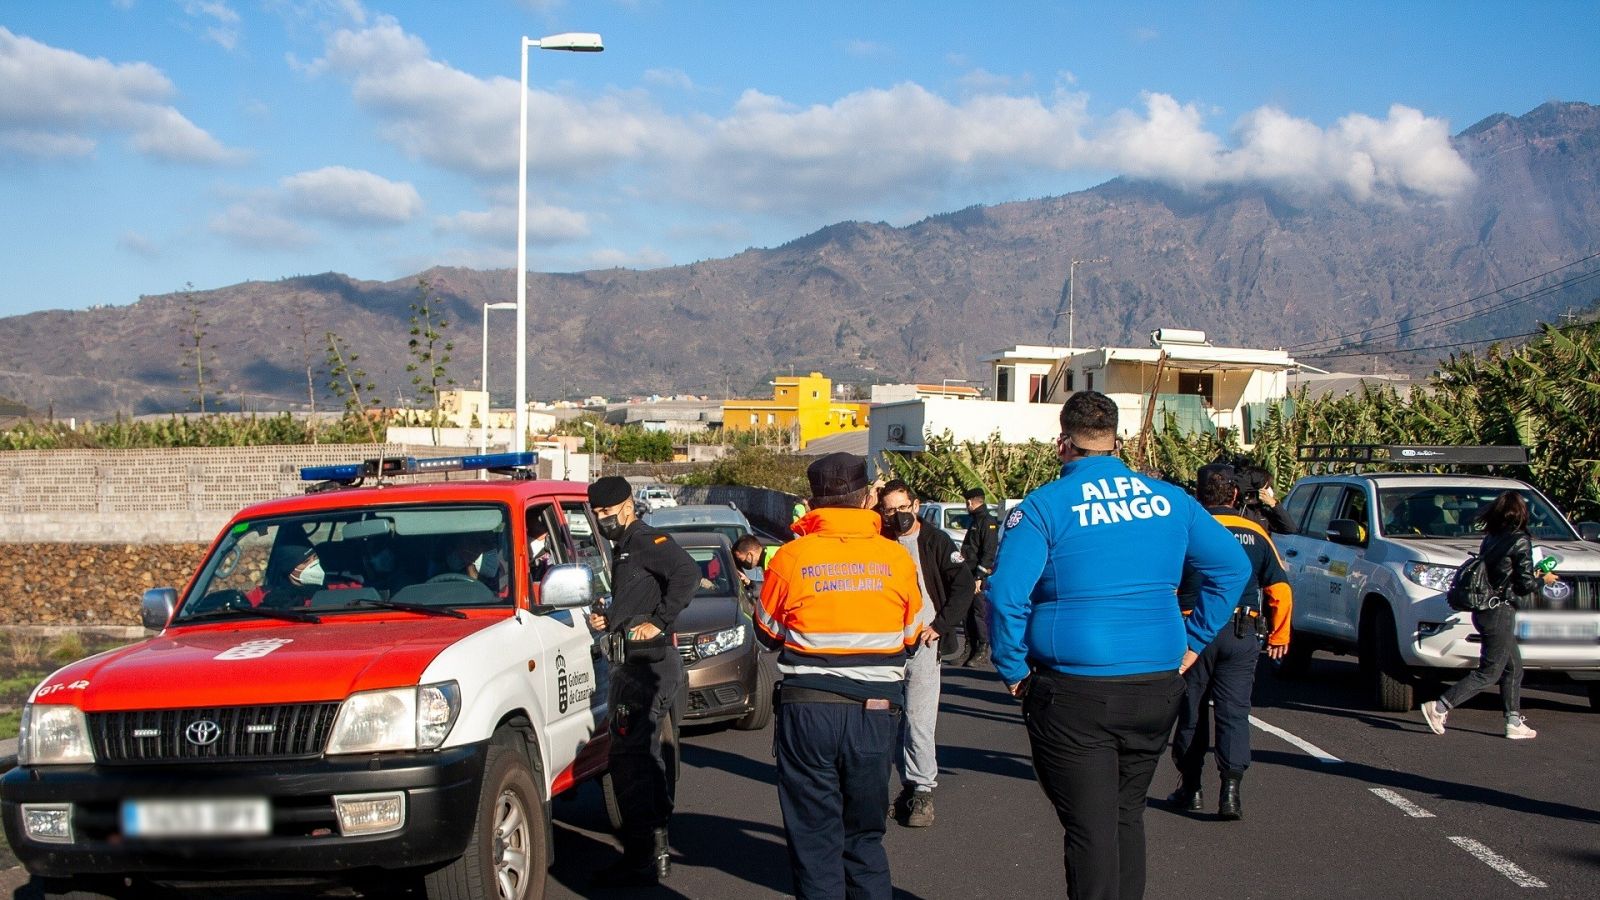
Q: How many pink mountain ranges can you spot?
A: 0